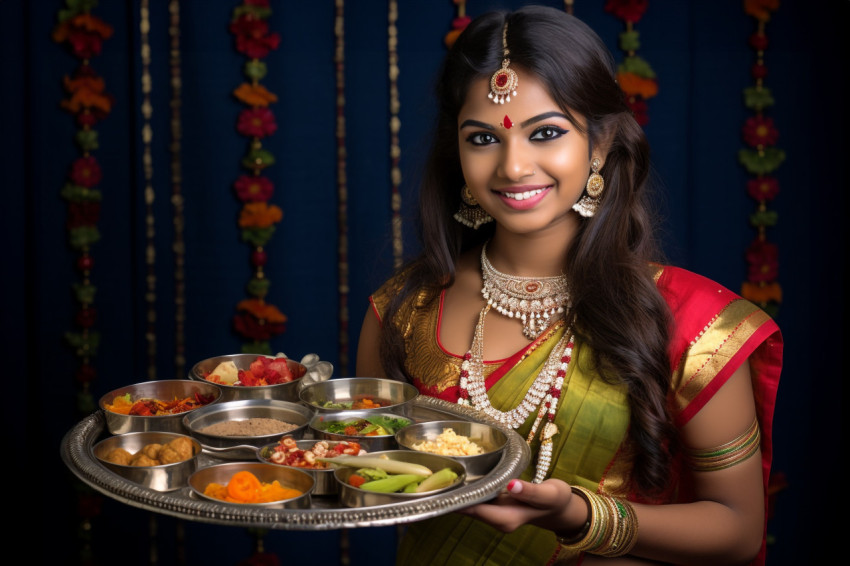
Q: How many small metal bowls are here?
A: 10